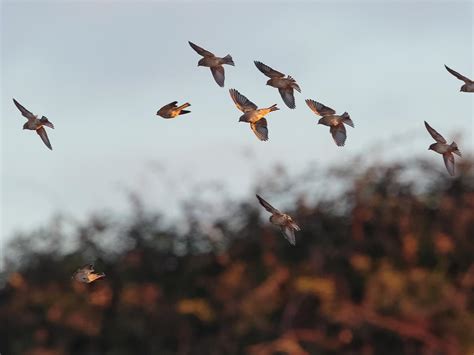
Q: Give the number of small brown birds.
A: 10